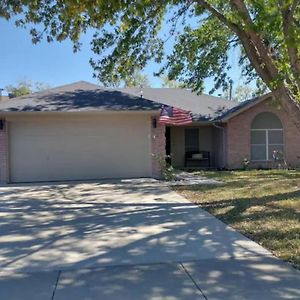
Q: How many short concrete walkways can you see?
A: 1